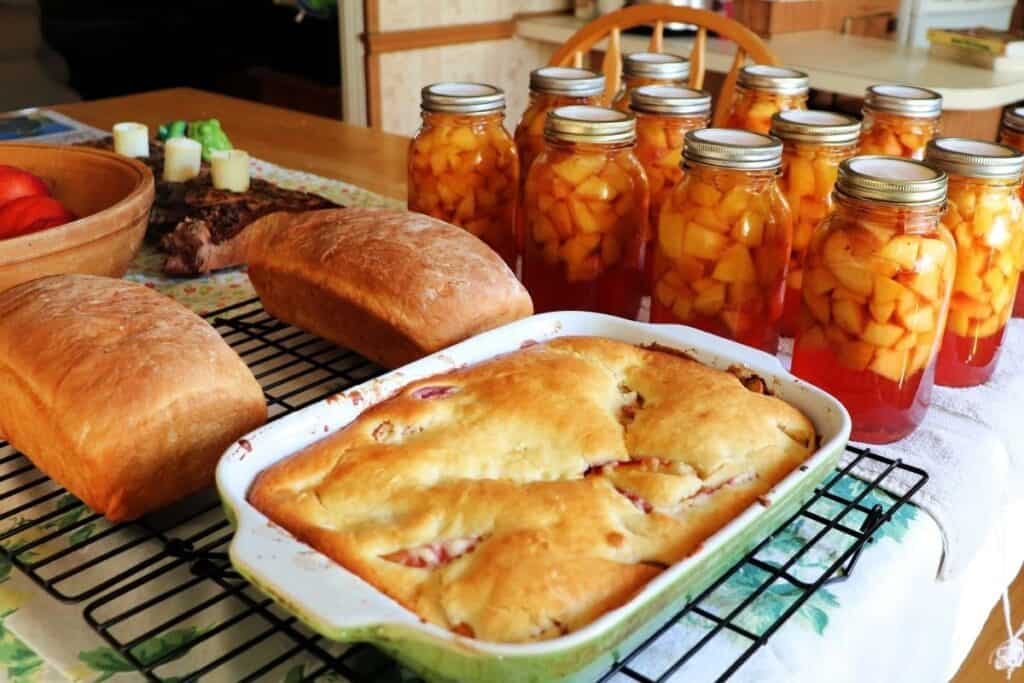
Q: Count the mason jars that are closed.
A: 12